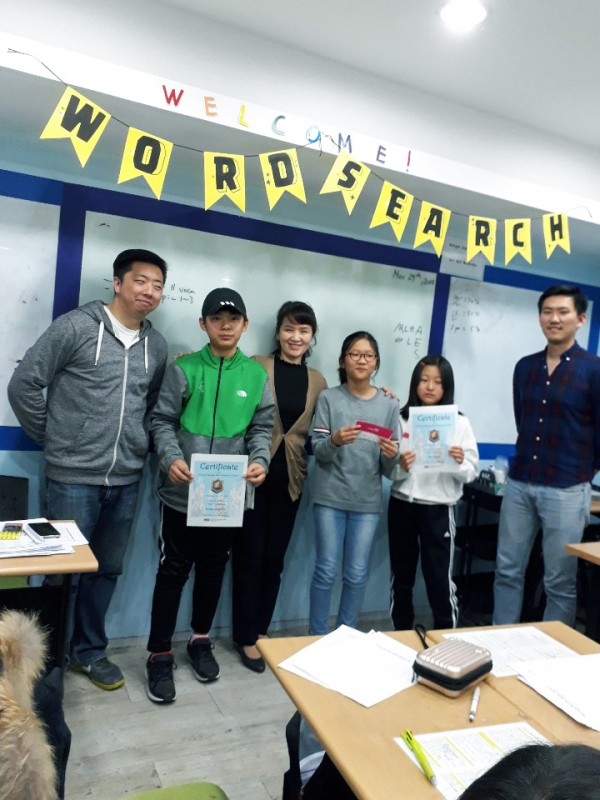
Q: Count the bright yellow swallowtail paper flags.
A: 10